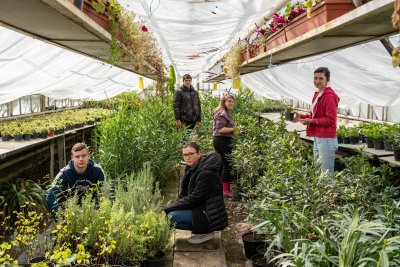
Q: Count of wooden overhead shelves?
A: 2